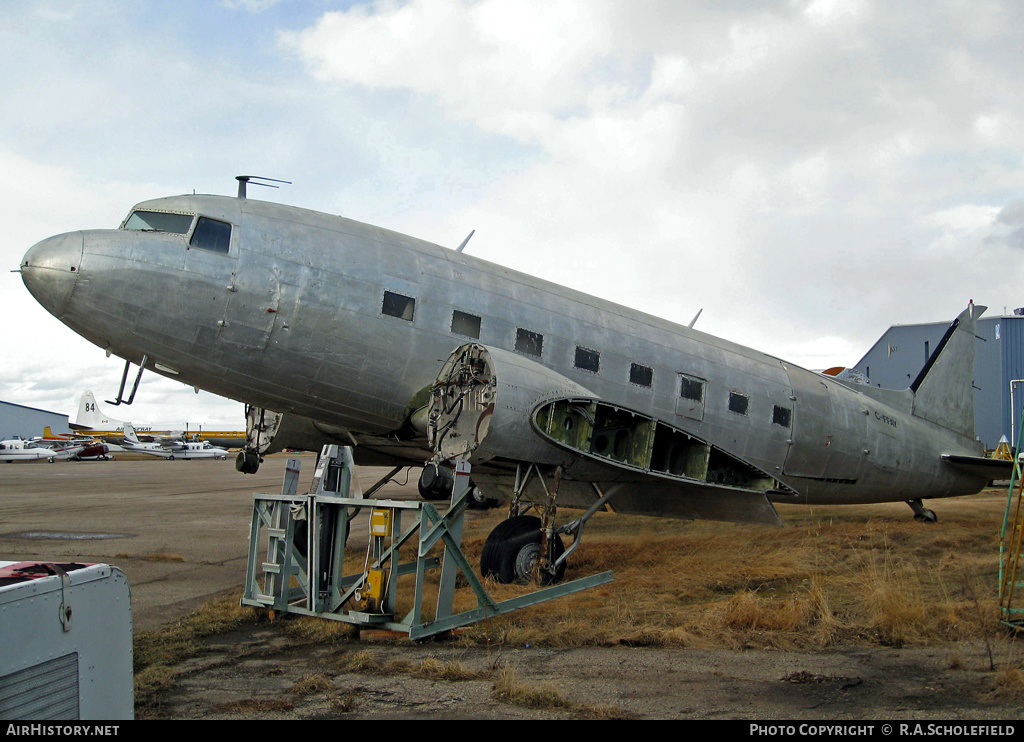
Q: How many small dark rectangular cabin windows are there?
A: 8